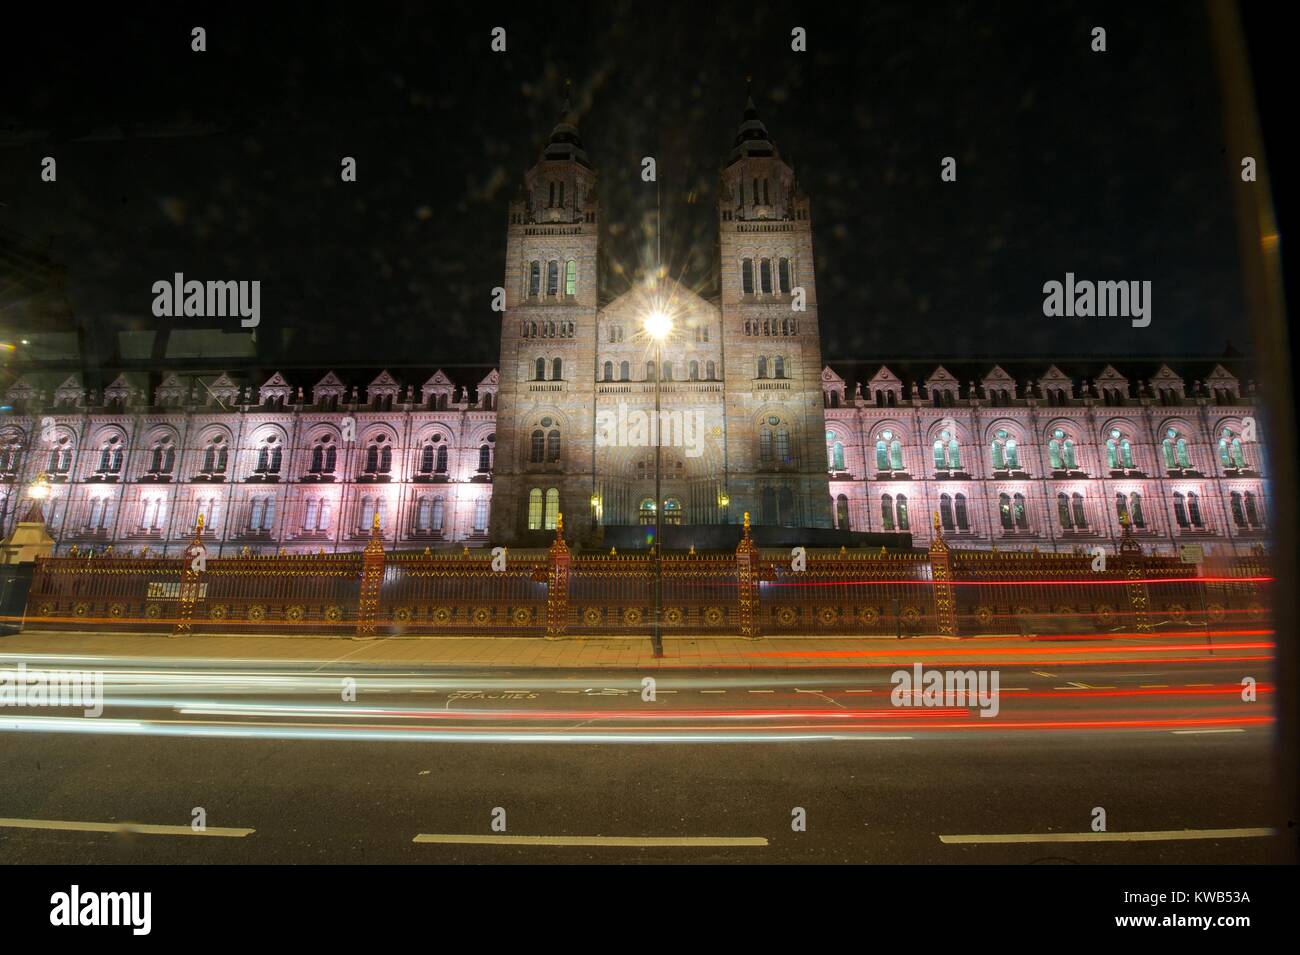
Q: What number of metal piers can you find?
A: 6